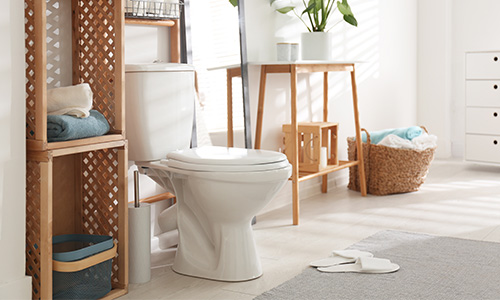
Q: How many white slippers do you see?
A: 2